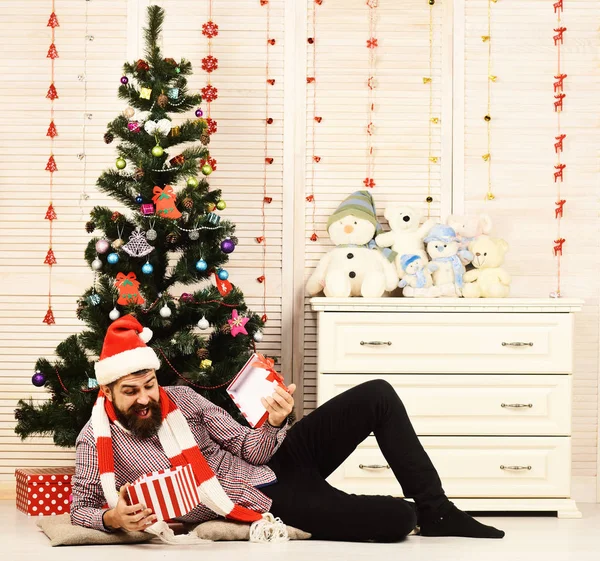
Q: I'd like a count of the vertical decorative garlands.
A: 9